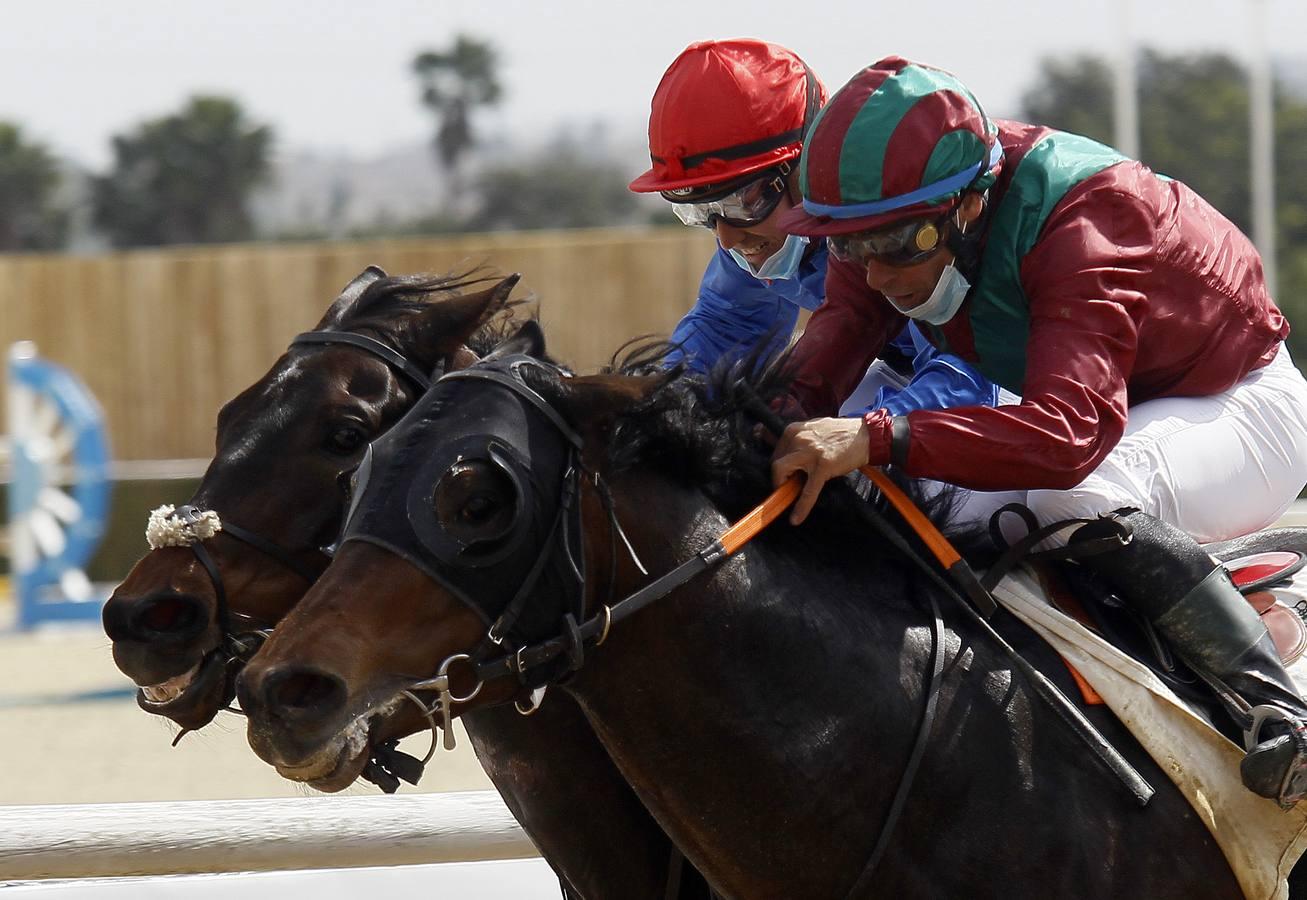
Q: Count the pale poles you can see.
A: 2